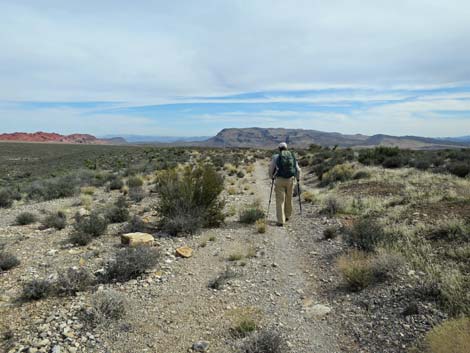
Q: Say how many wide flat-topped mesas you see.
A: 1